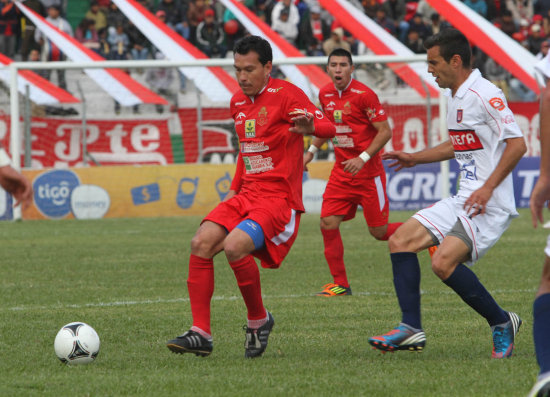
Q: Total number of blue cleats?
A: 2